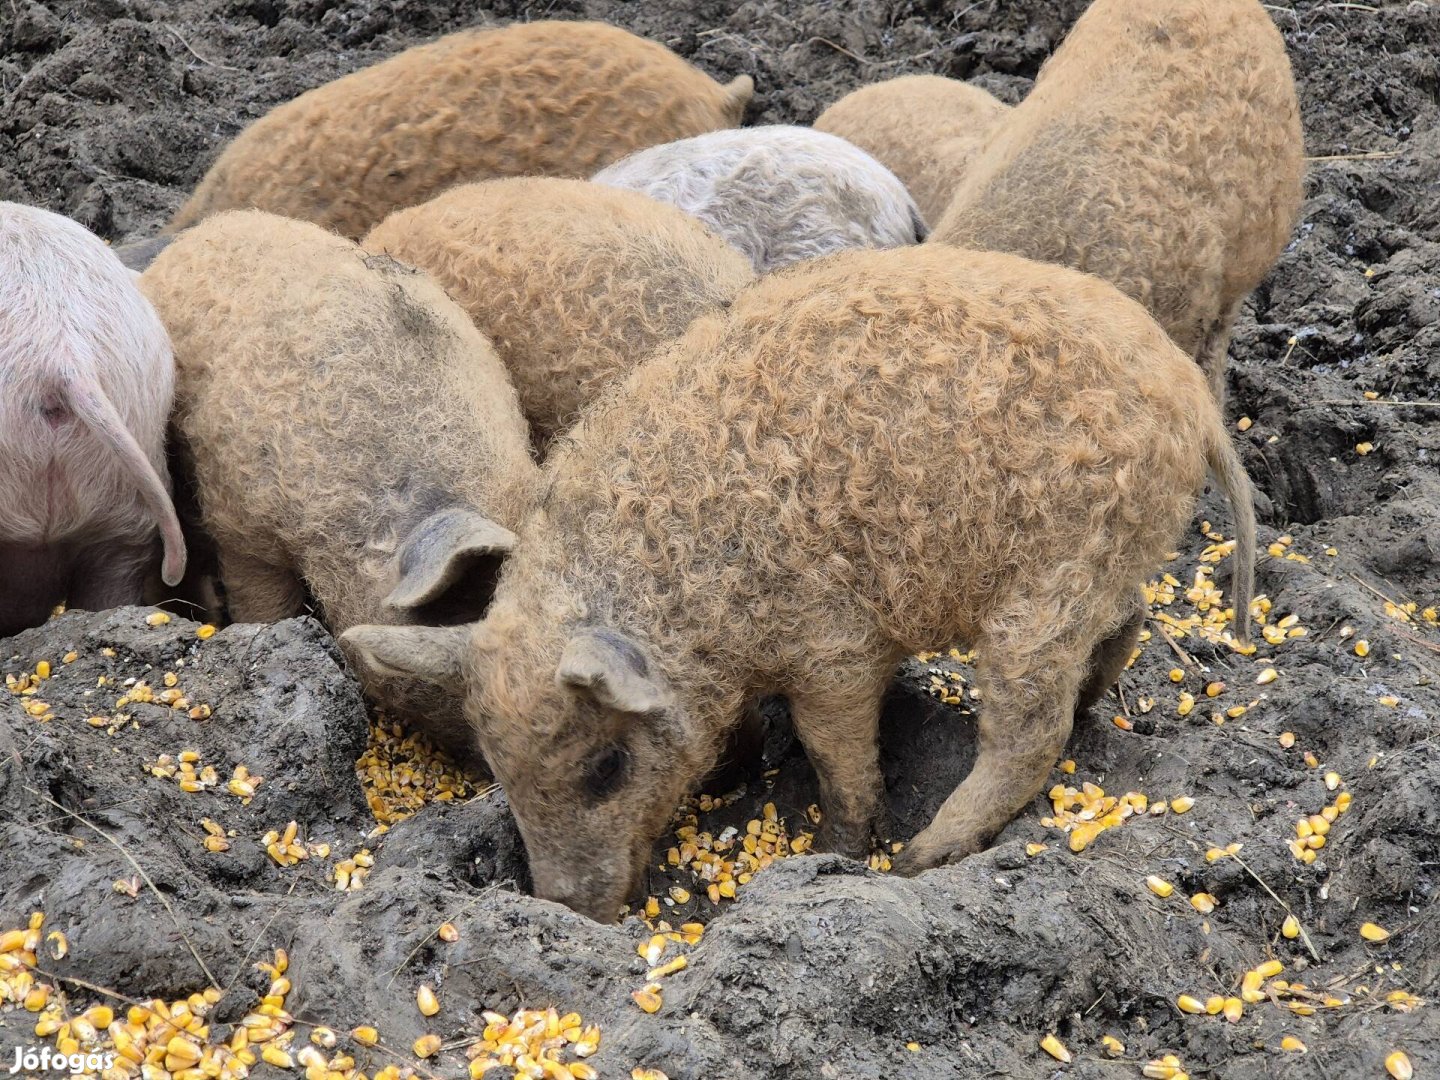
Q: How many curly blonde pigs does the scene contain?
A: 6